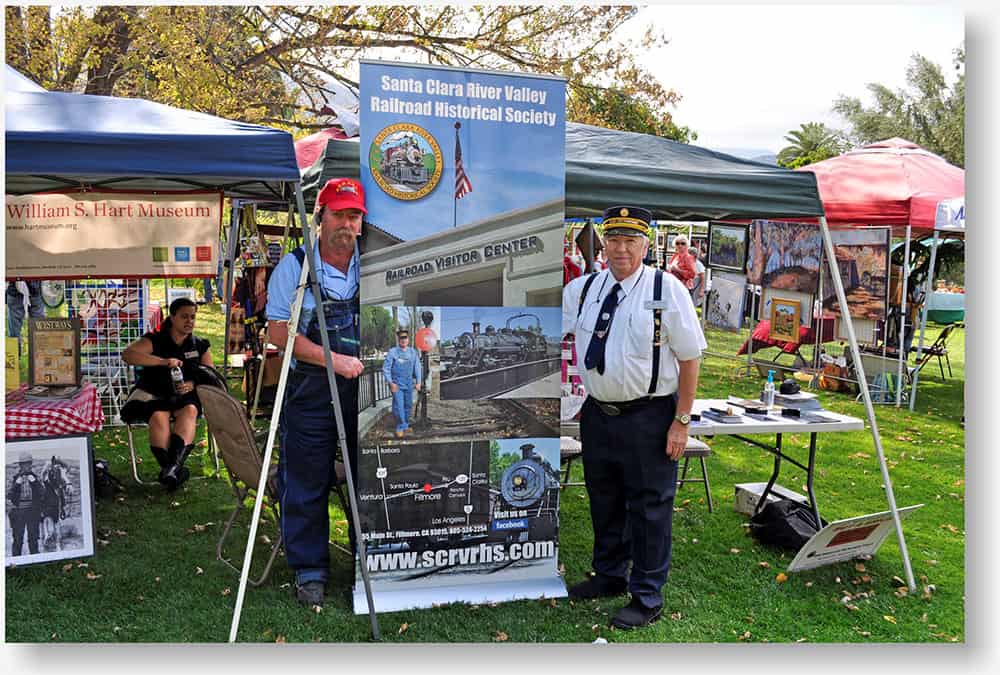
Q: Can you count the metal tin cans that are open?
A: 0